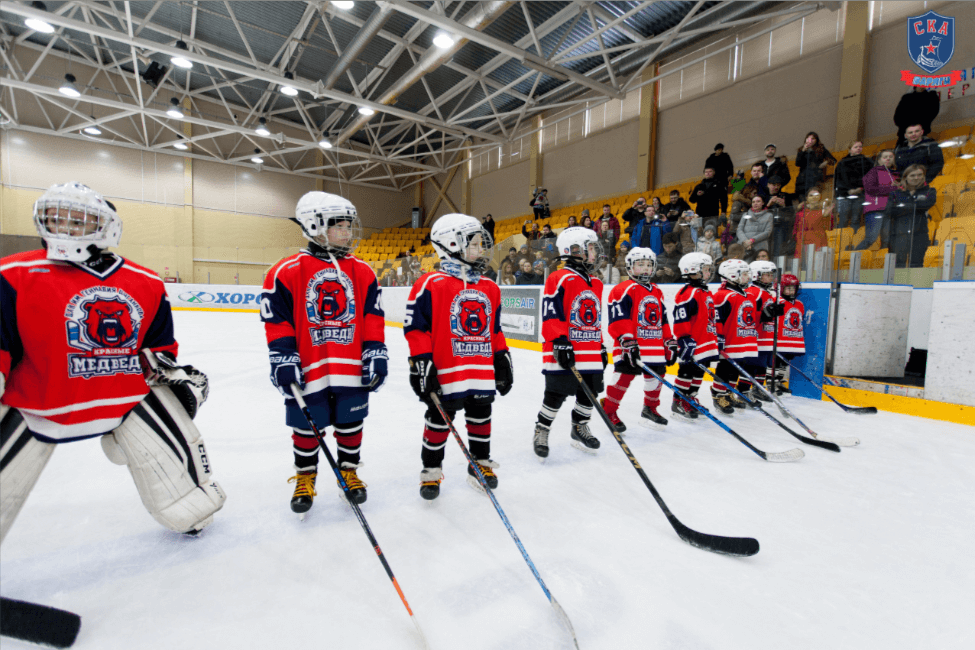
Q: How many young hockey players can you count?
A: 9